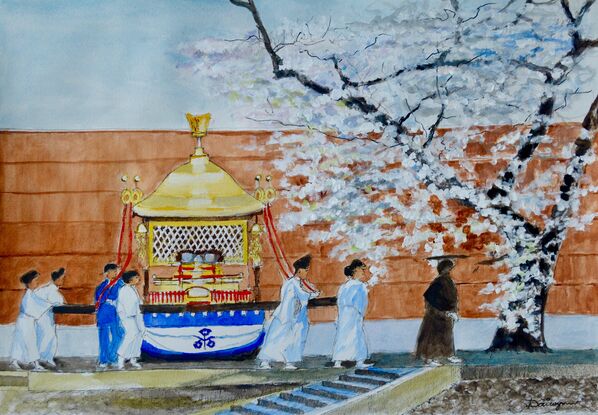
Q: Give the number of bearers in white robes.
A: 5